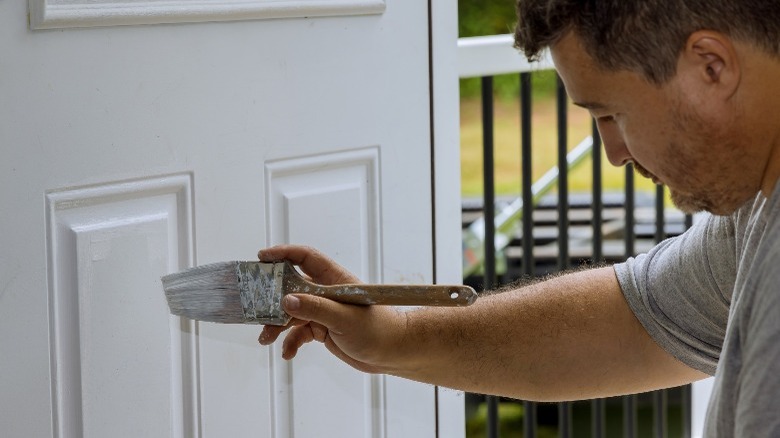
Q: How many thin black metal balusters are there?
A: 7